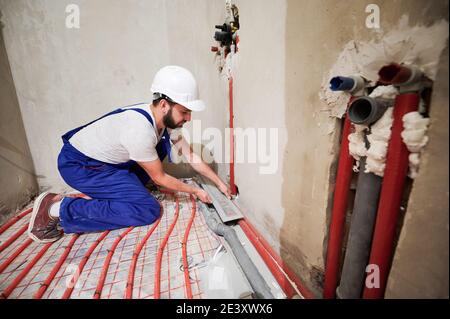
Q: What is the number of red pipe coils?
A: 10